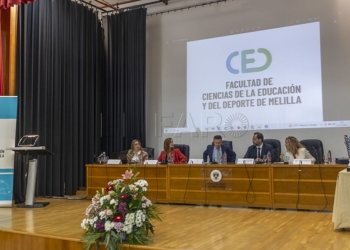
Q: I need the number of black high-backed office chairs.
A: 5